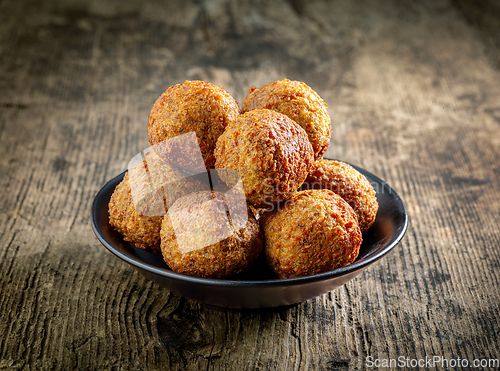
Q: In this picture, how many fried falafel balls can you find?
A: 7